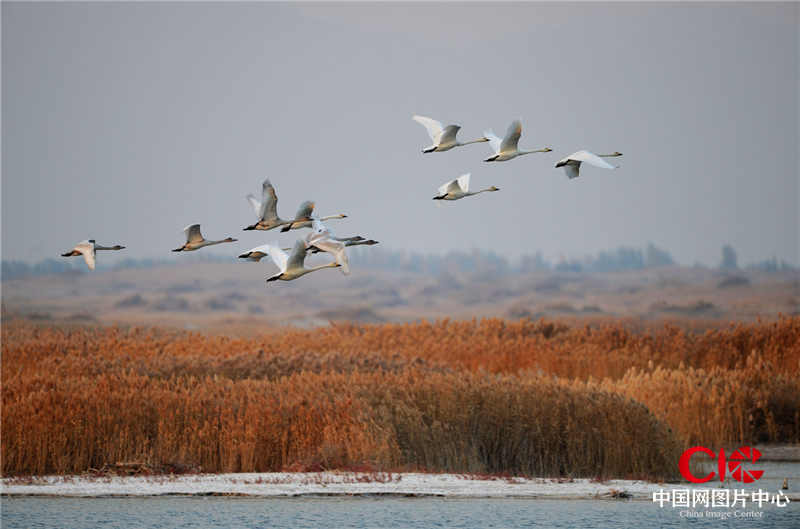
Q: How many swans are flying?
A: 12